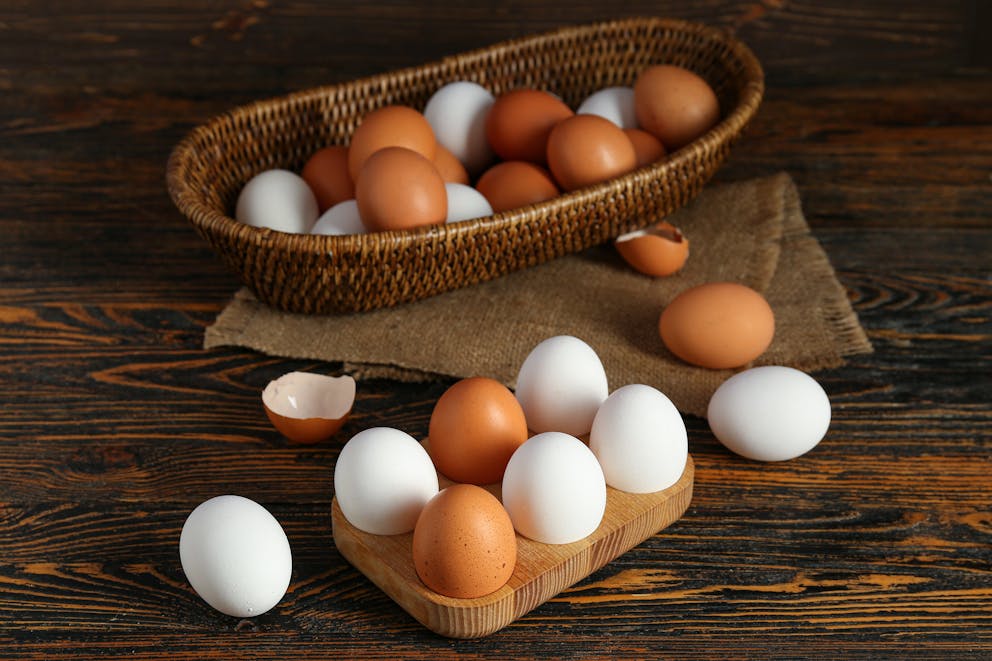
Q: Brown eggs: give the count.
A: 12